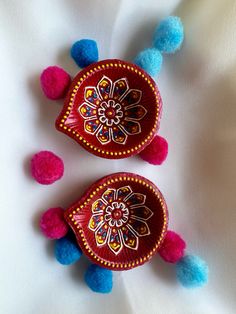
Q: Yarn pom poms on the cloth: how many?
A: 11